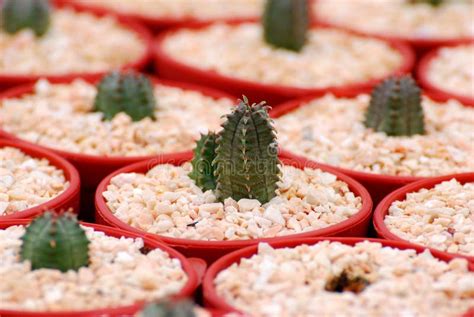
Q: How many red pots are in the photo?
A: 13